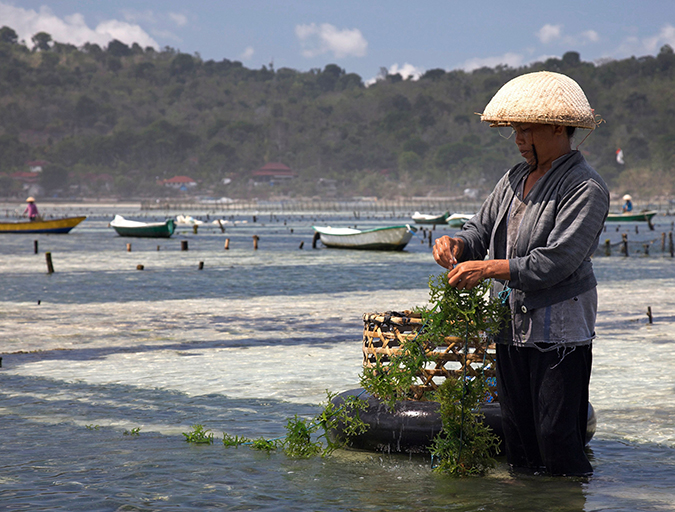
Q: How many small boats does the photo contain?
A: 6